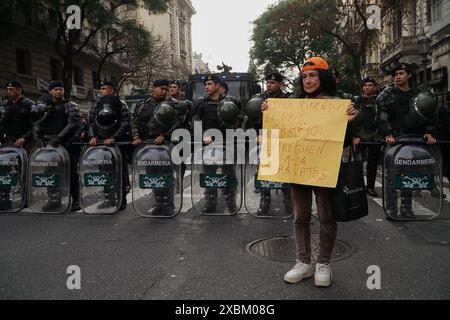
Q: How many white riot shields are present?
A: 7